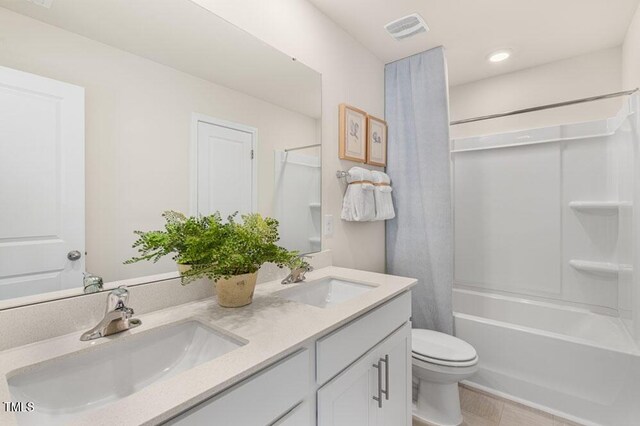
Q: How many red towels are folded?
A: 0